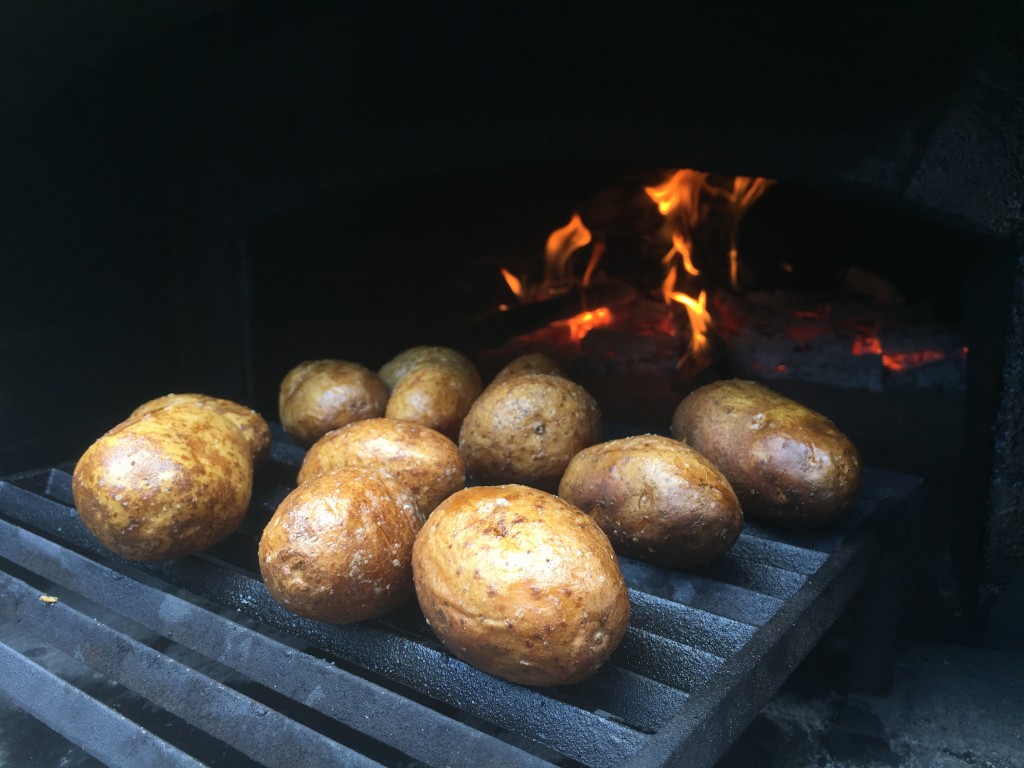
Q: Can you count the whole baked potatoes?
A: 12